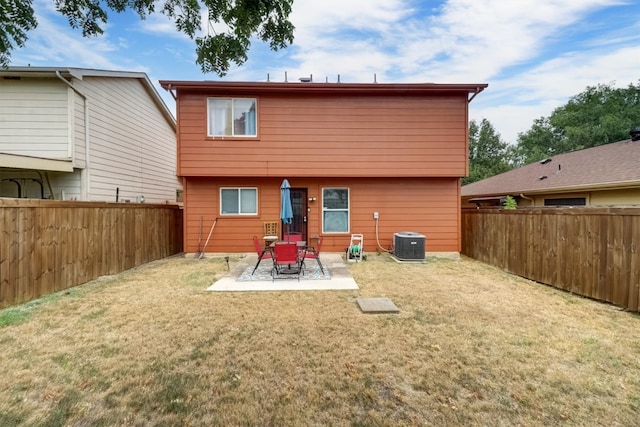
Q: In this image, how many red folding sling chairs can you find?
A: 4